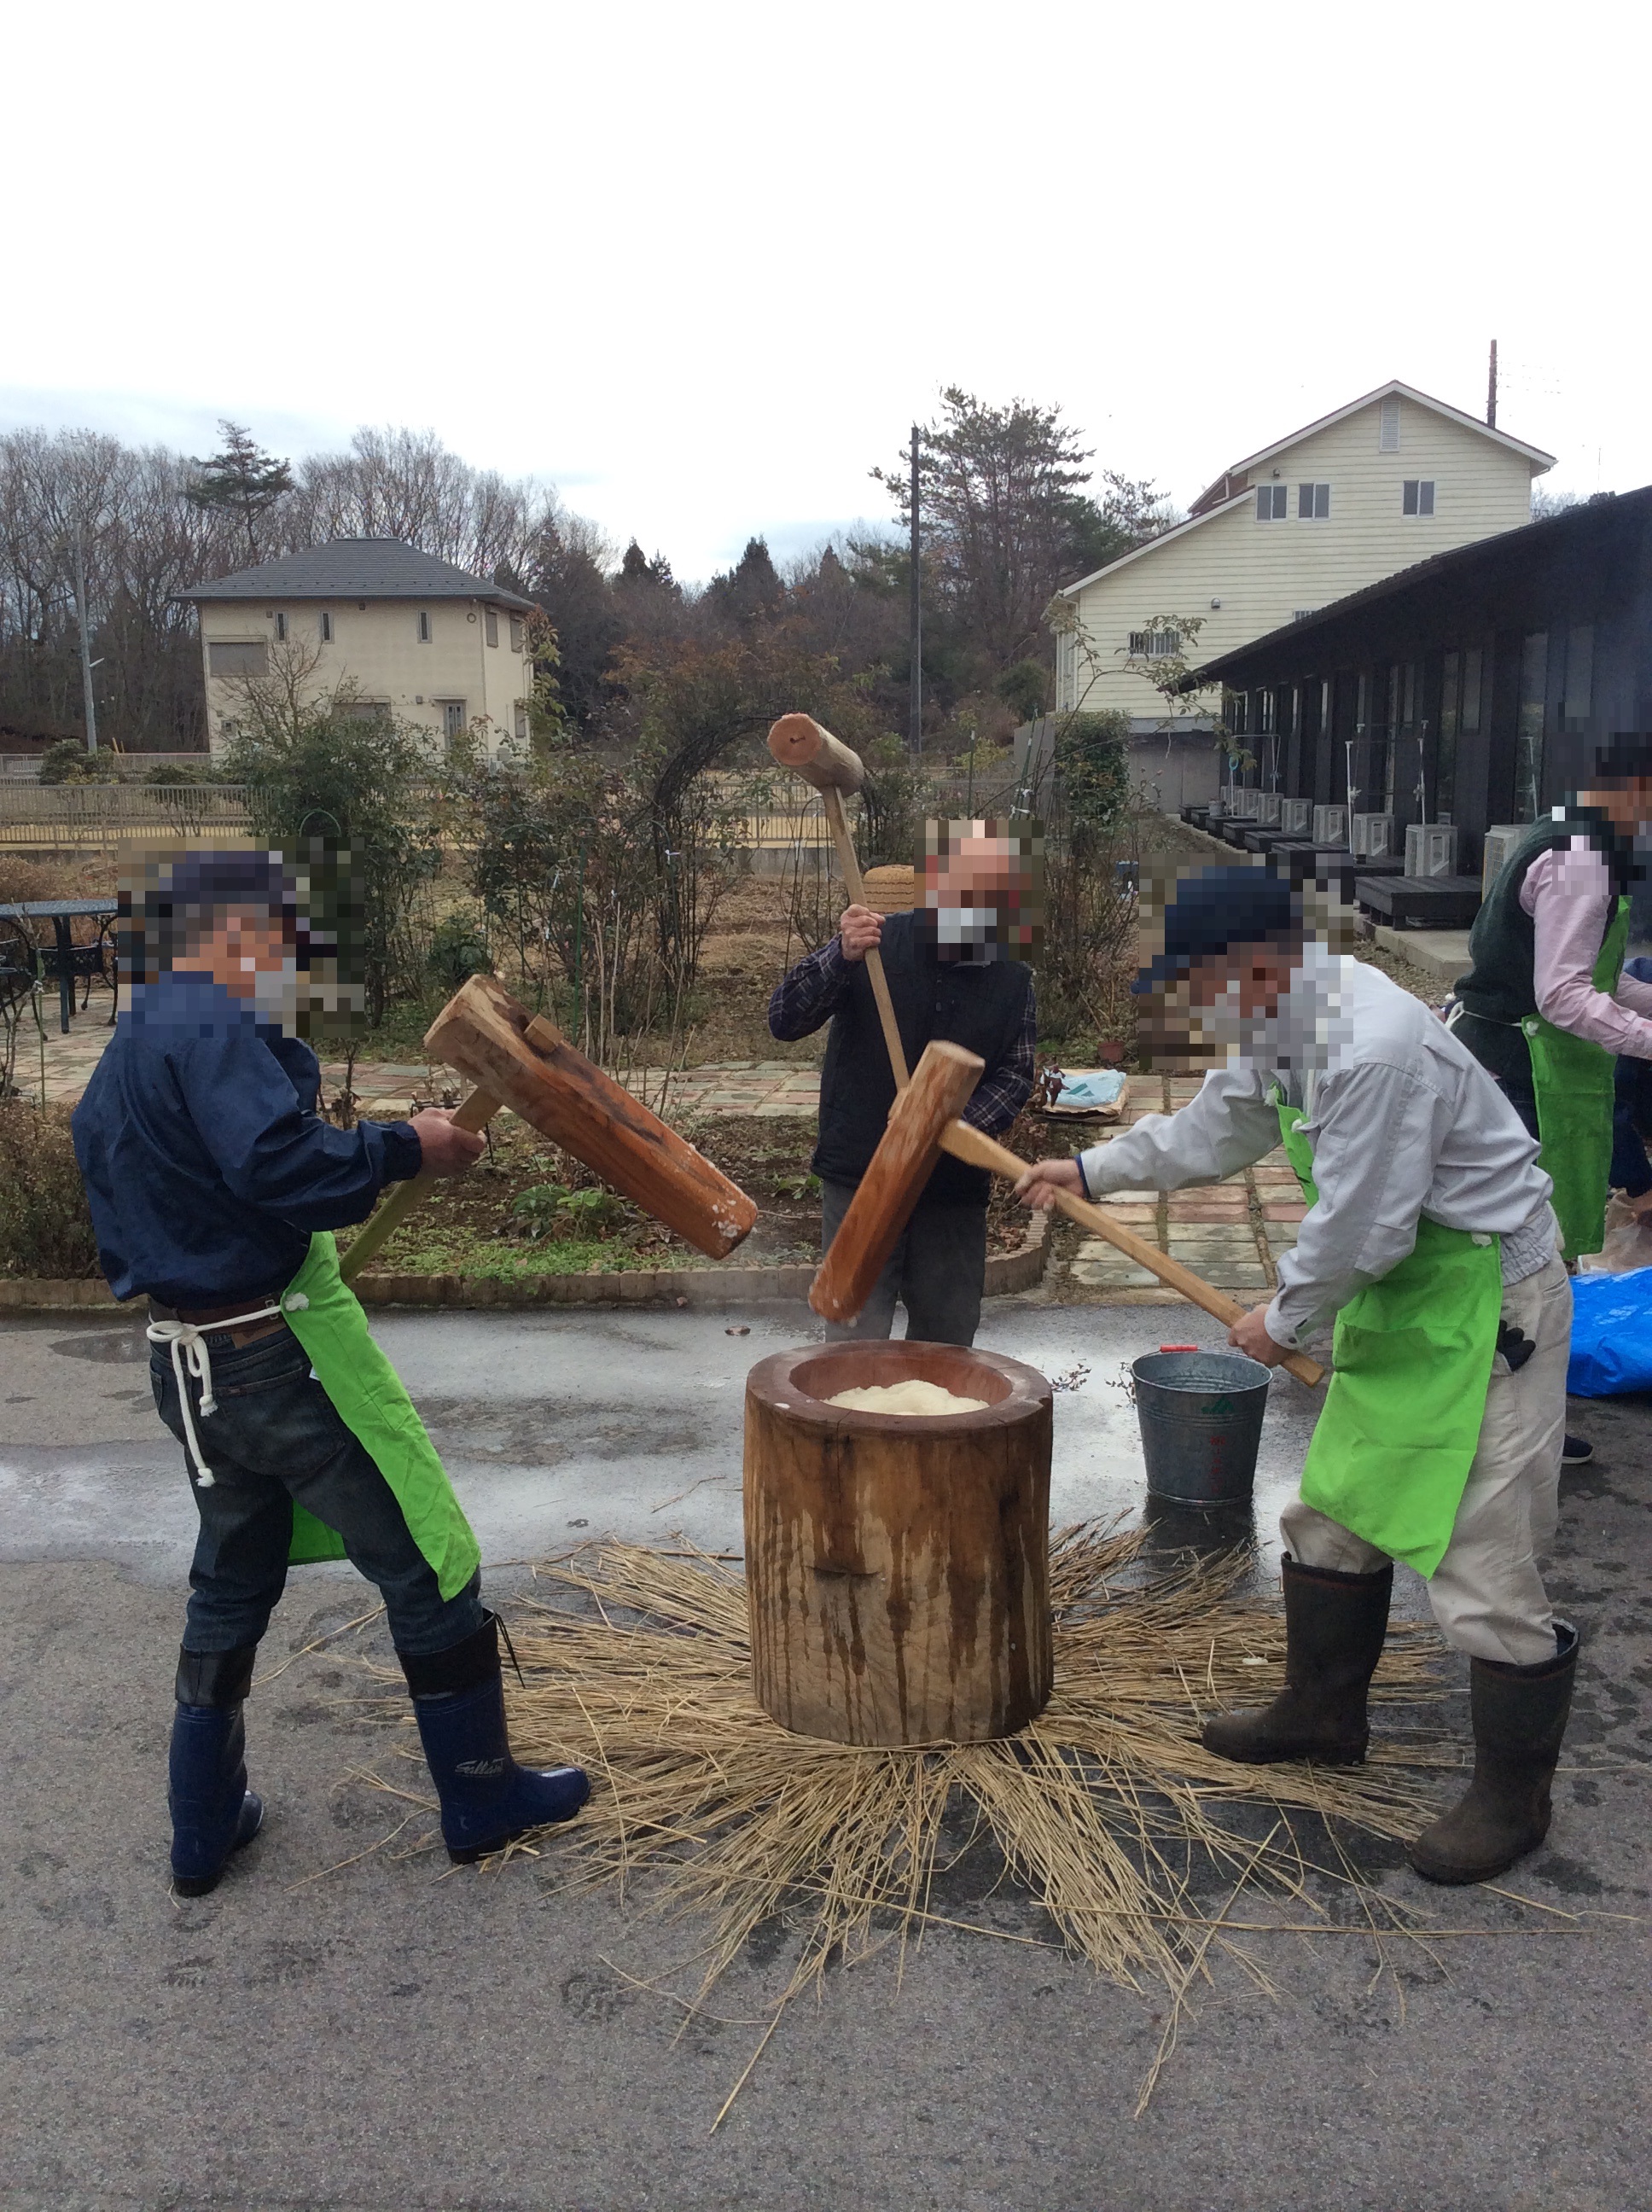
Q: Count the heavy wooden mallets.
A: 3